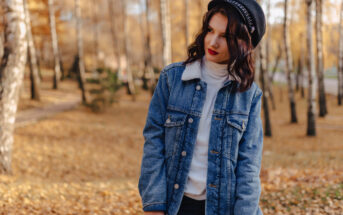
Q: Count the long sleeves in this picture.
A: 2